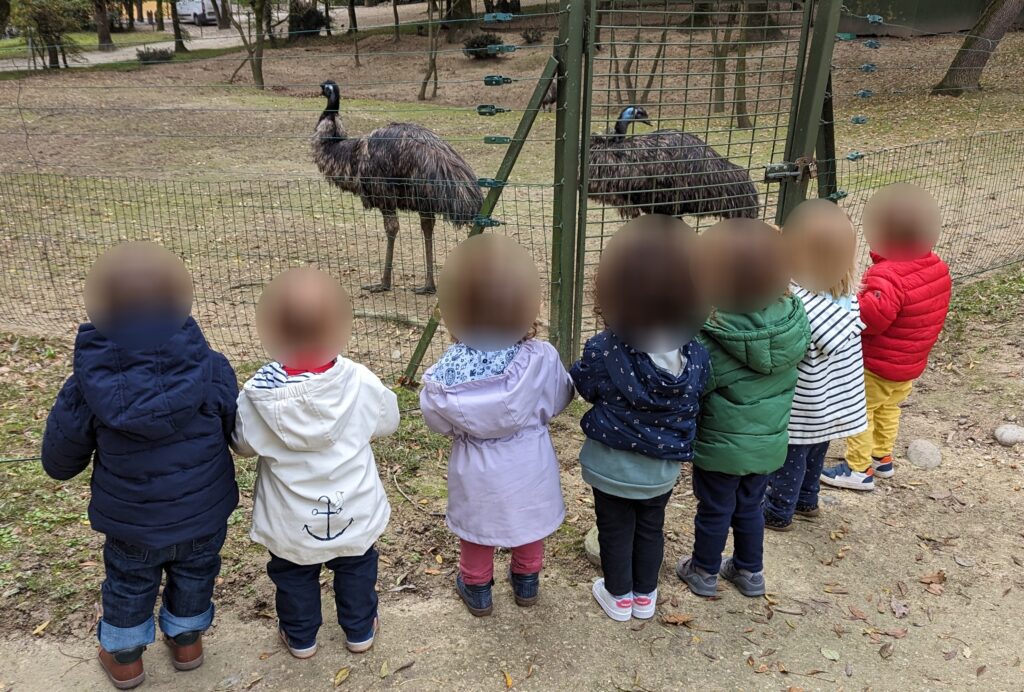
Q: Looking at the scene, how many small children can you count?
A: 7